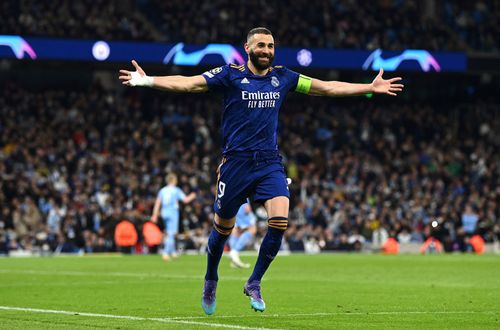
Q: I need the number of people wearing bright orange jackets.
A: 5